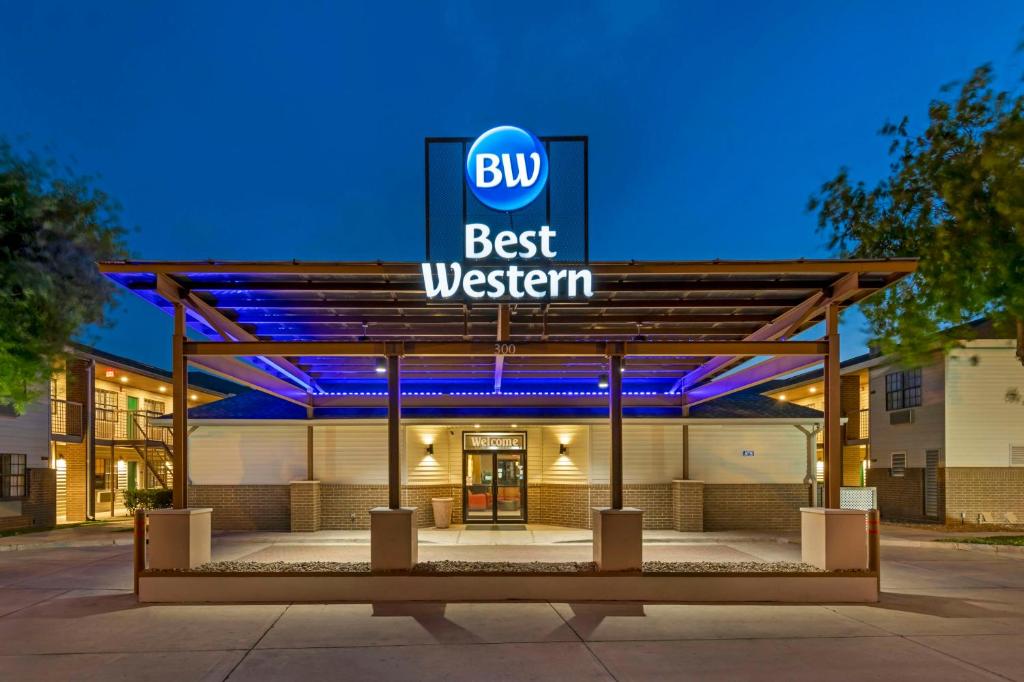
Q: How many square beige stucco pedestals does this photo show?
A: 4